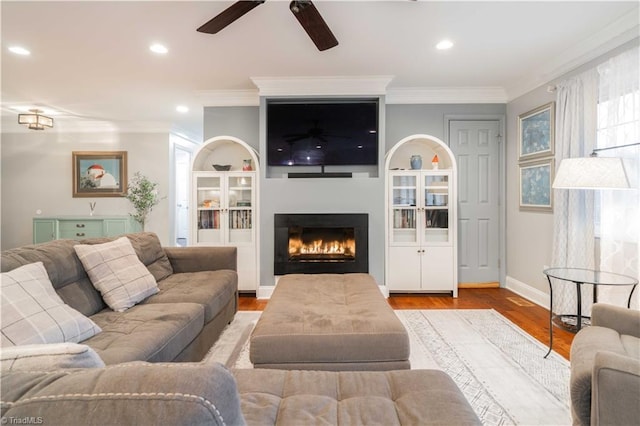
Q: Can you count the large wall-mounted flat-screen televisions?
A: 1